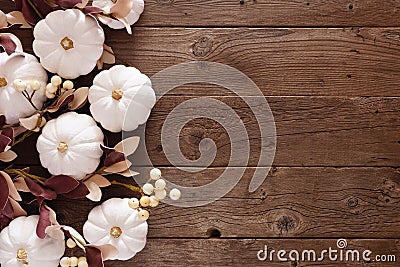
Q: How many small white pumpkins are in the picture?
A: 7